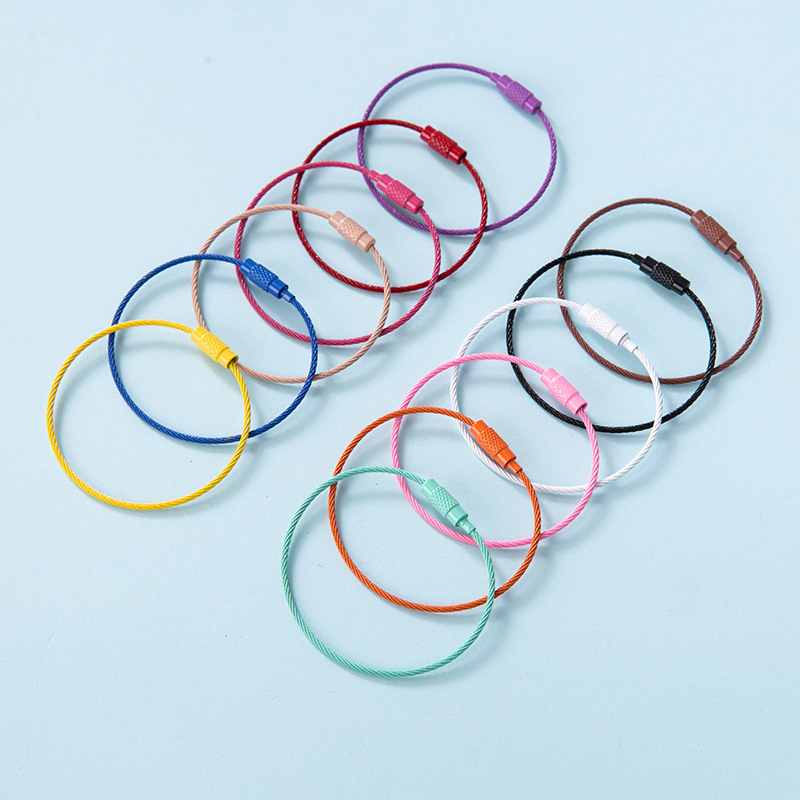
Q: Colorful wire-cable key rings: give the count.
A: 12